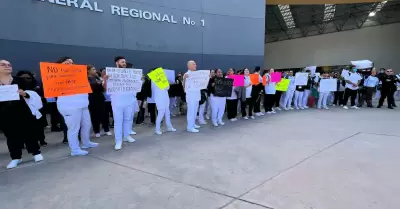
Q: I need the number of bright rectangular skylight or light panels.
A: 3